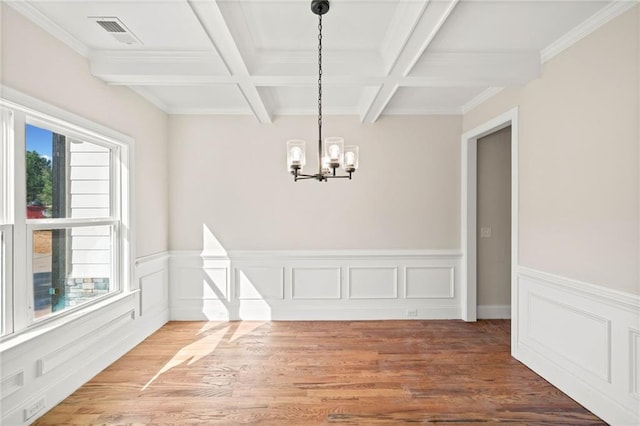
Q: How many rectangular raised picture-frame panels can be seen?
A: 10